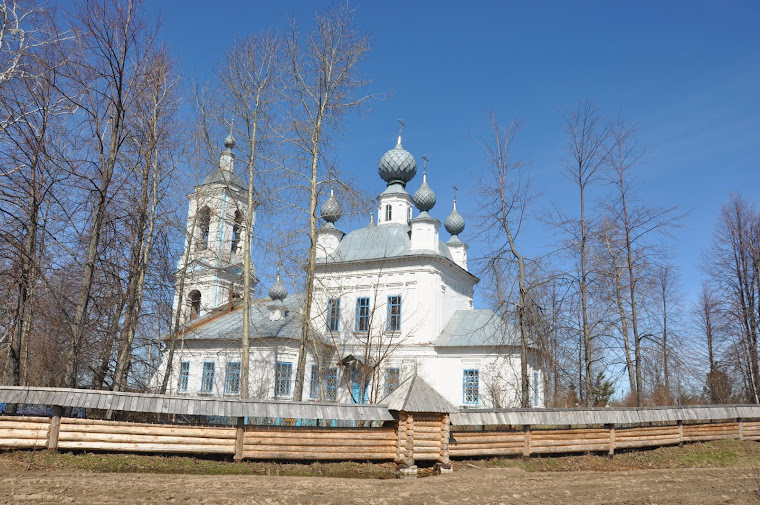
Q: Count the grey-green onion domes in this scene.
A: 6